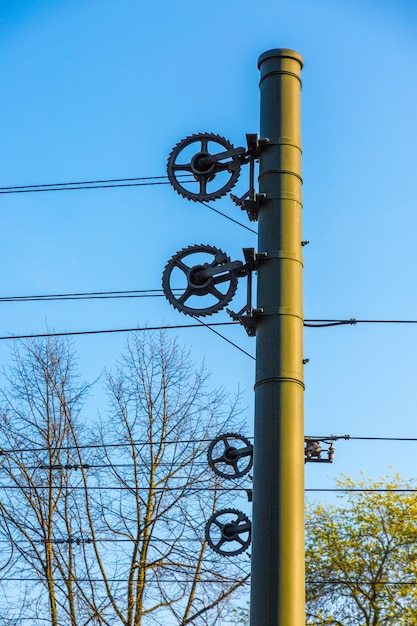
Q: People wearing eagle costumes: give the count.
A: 0